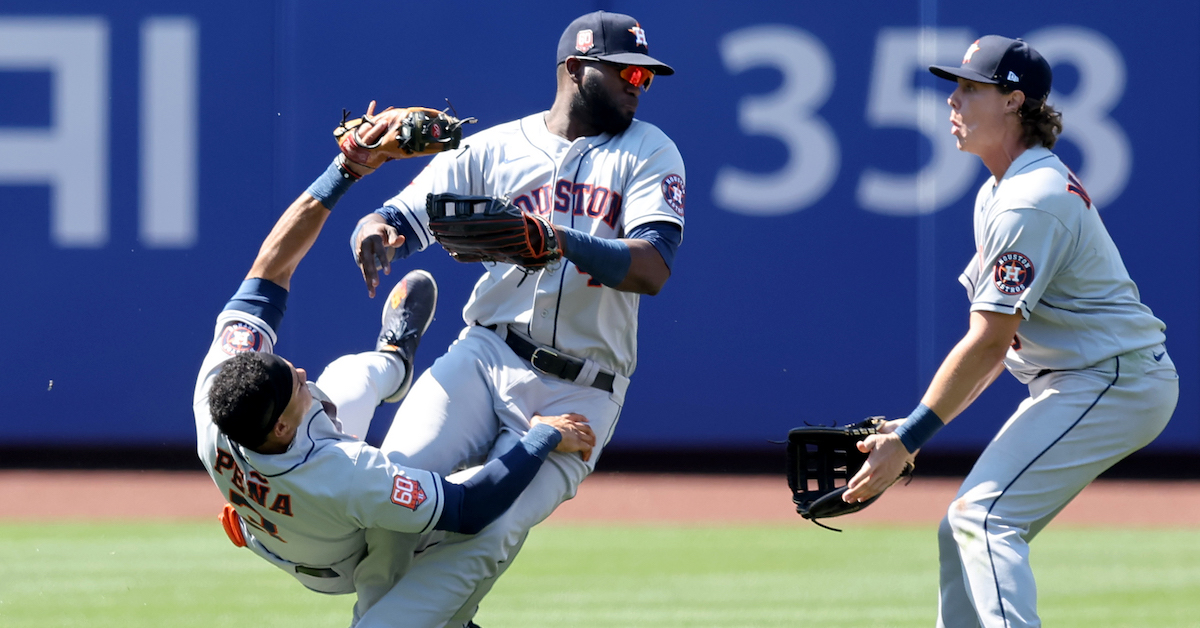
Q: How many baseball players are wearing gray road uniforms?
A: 3